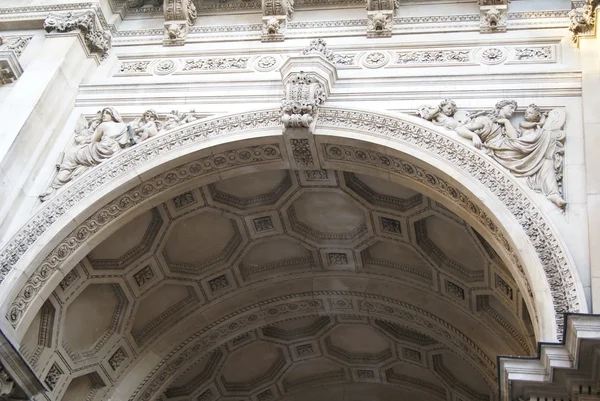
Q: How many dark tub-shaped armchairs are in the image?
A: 0